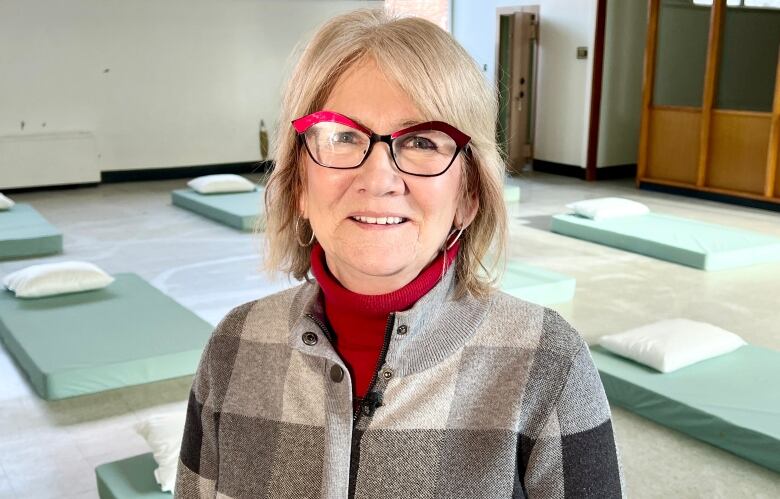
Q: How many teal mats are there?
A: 8